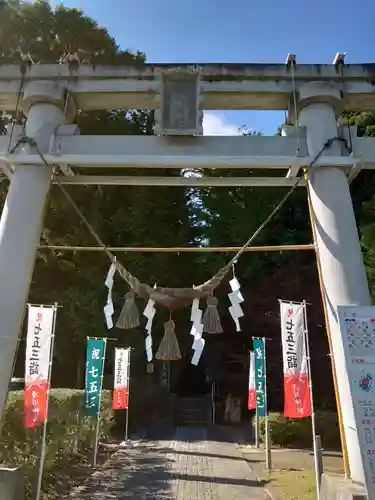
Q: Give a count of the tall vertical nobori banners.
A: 6